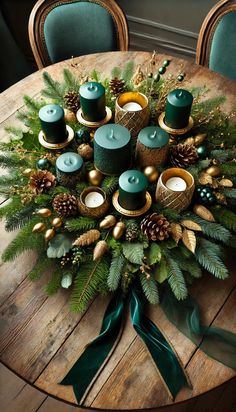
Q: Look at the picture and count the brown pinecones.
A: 6